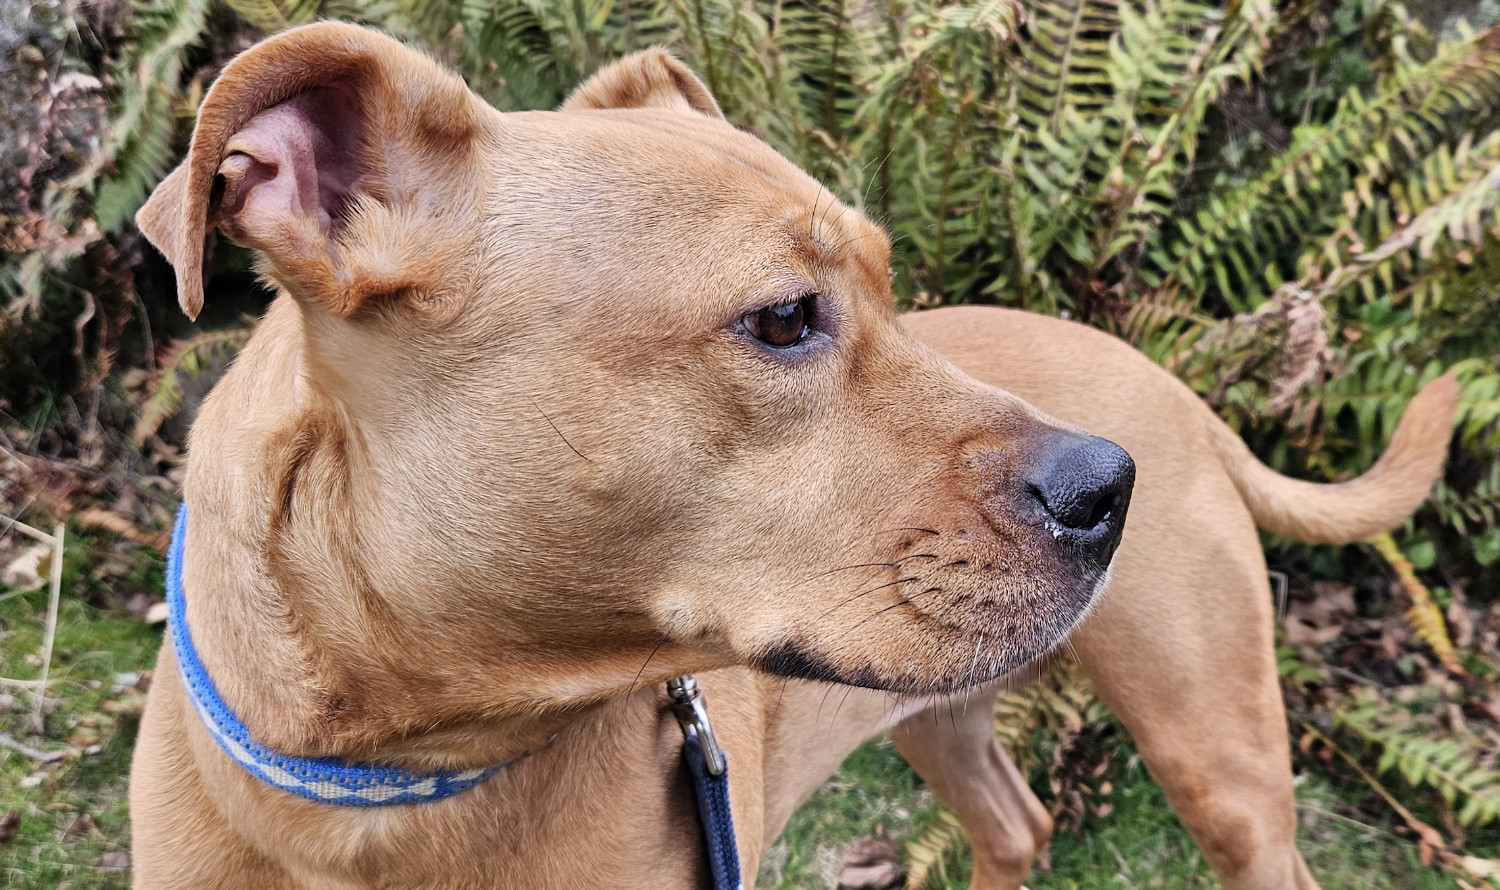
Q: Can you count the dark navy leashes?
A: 1